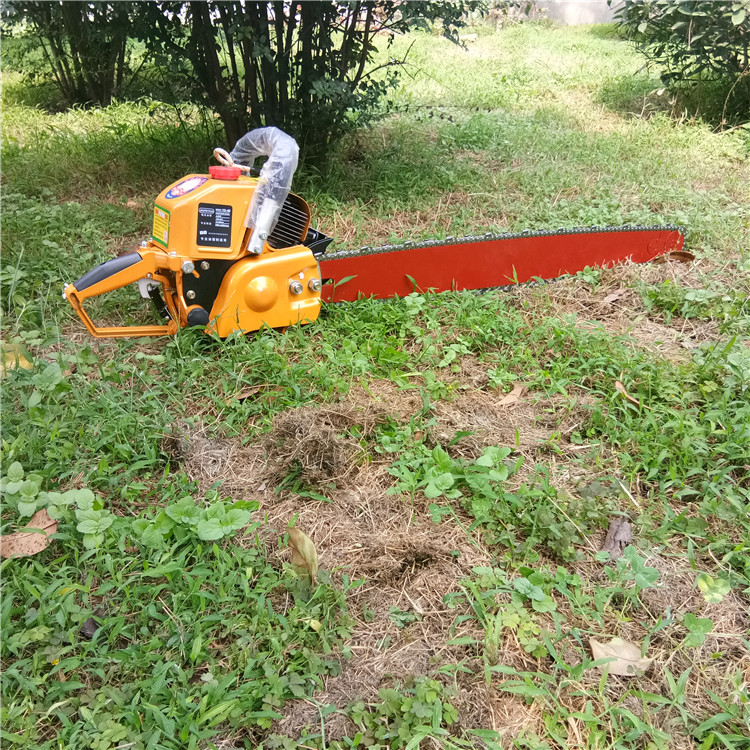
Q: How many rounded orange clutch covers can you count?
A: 1